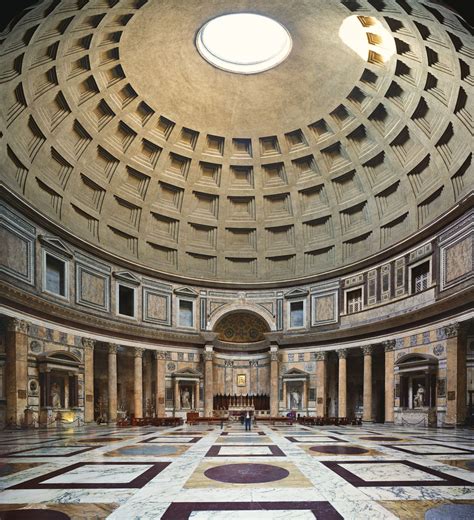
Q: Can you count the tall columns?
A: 12